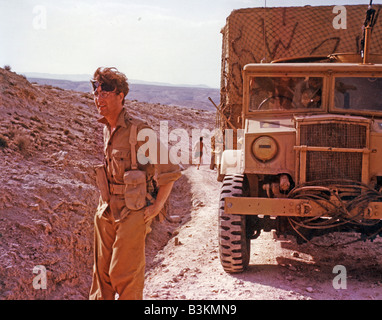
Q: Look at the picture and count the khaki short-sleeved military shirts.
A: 1